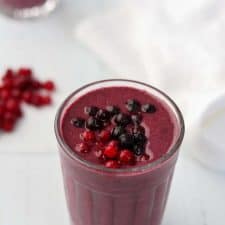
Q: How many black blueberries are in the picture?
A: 13